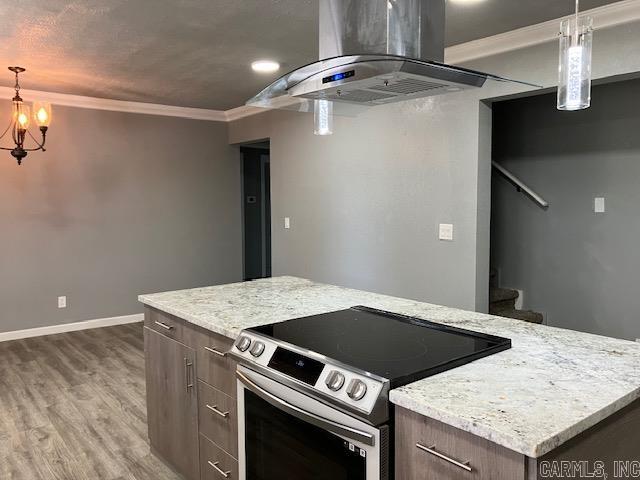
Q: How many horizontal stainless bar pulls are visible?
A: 5